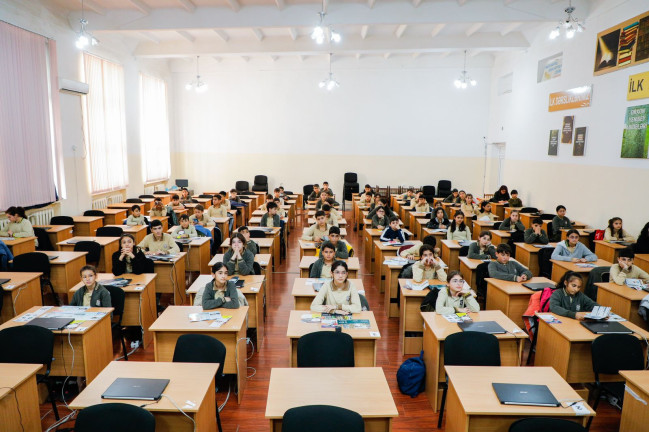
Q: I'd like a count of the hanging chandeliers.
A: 6